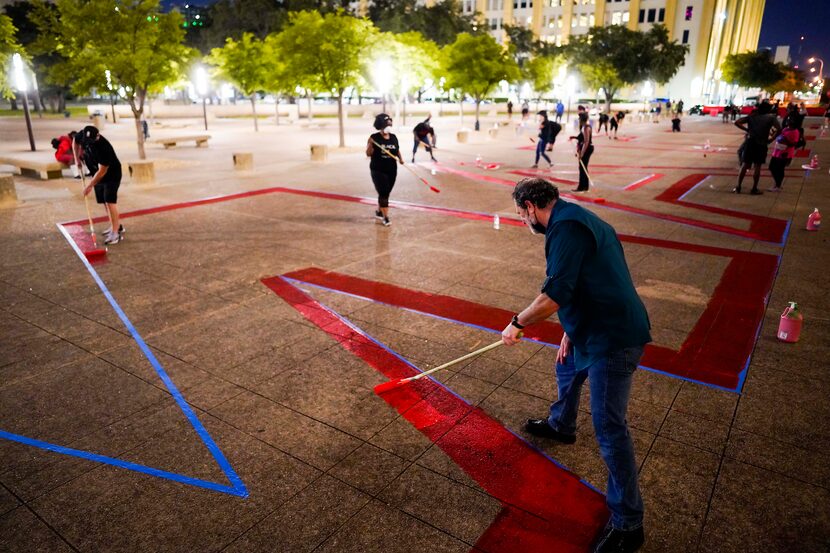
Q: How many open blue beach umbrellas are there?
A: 0